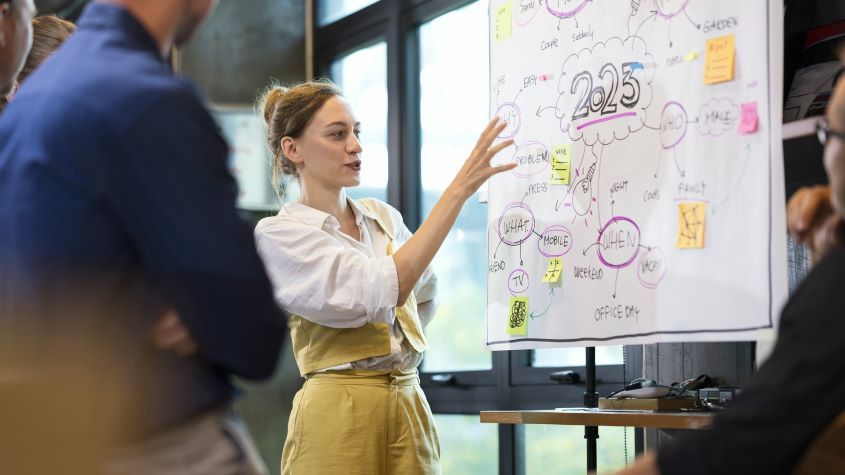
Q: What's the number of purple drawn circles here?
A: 11